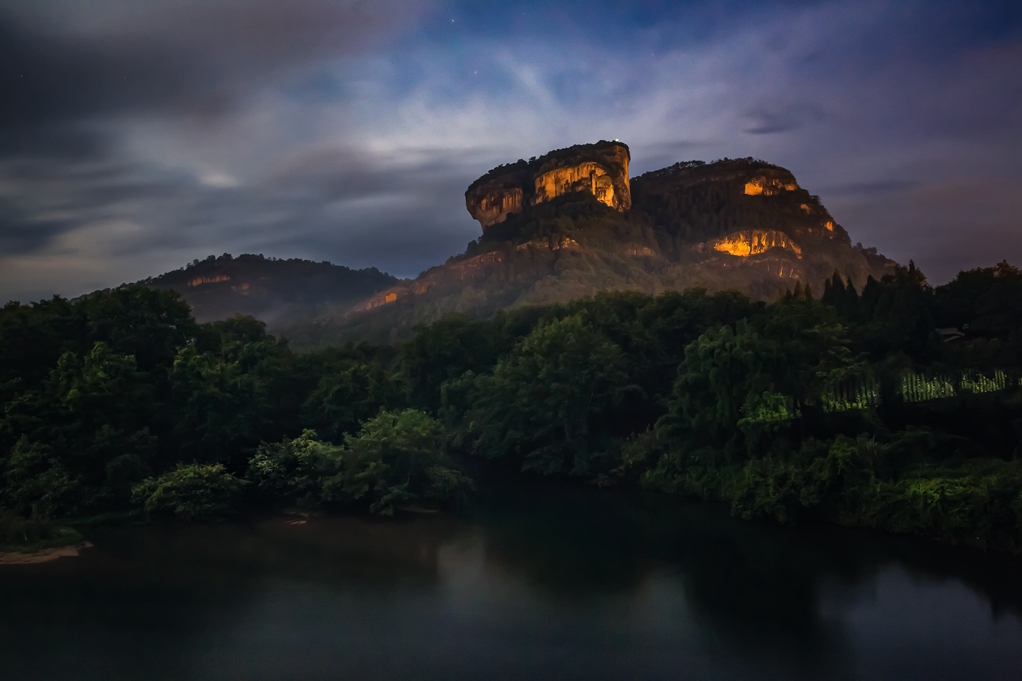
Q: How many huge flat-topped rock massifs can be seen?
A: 2